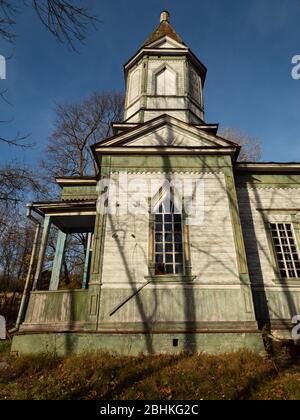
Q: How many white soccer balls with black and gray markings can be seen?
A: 0